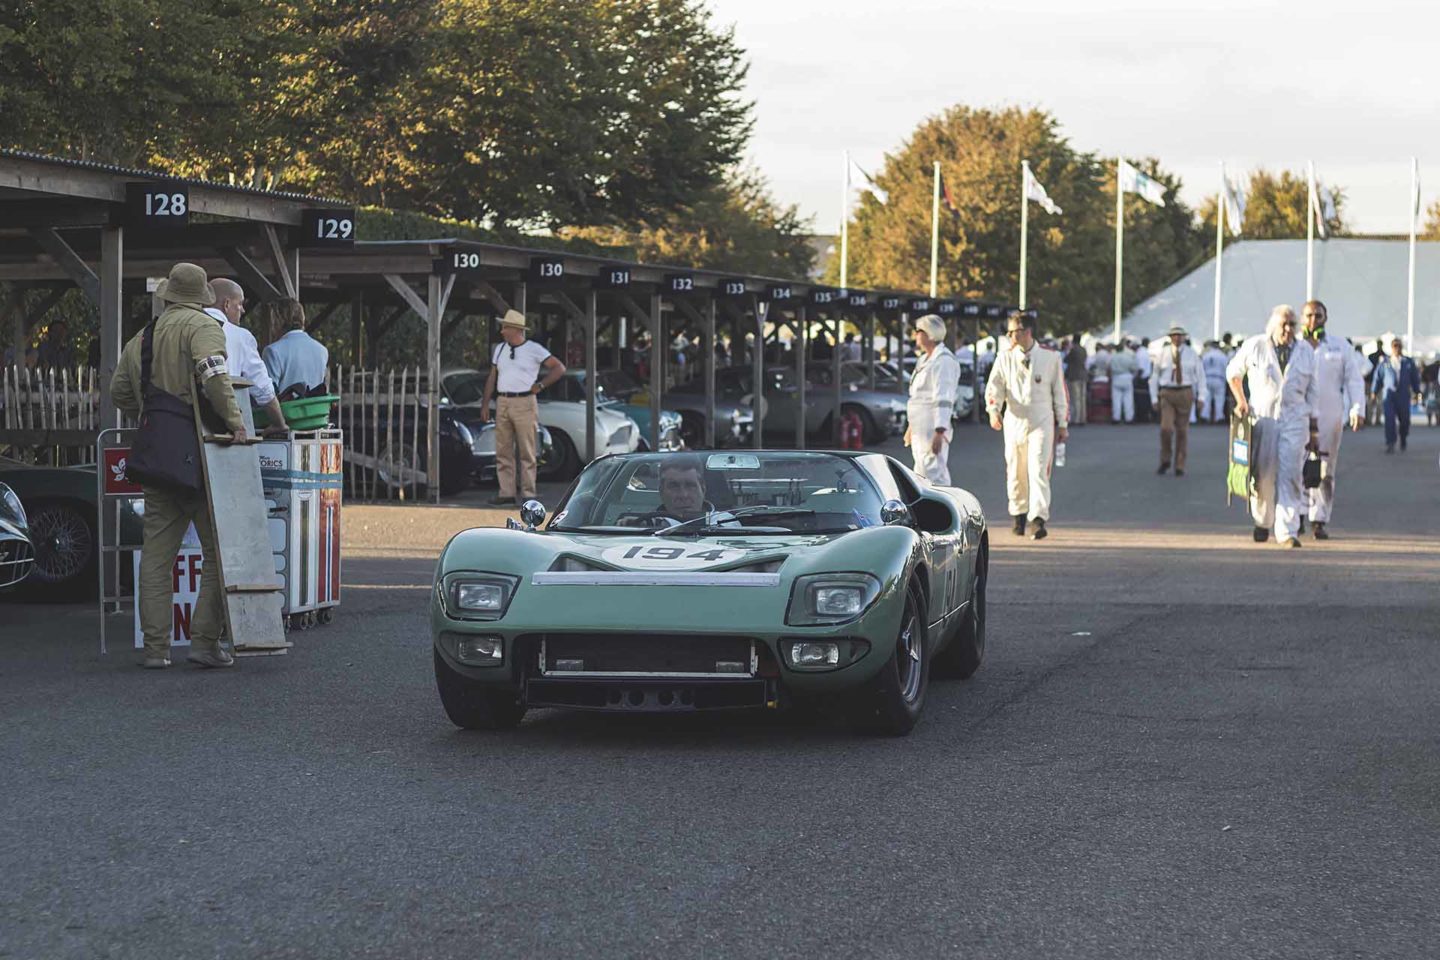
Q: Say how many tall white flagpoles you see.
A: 7